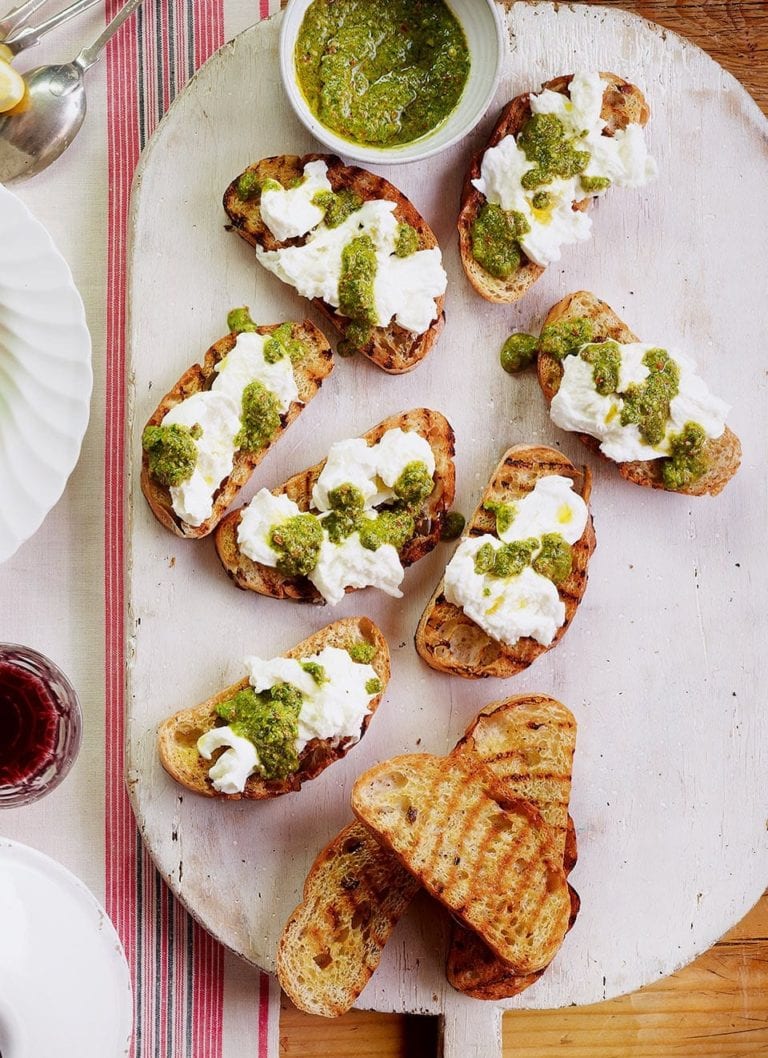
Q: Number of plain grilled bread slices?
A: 4